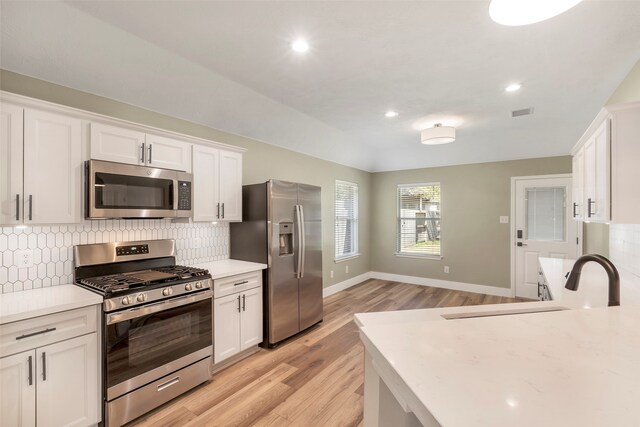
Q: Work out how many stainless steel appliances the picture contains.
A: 3